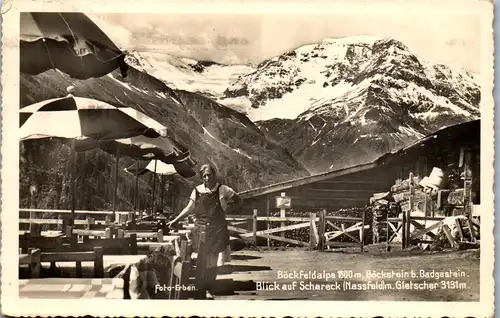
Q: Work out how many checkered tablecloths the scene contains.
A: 1